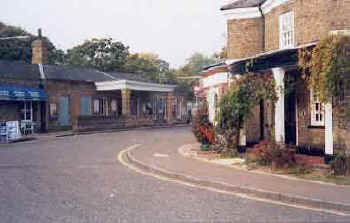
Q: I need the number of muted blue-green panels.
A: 2